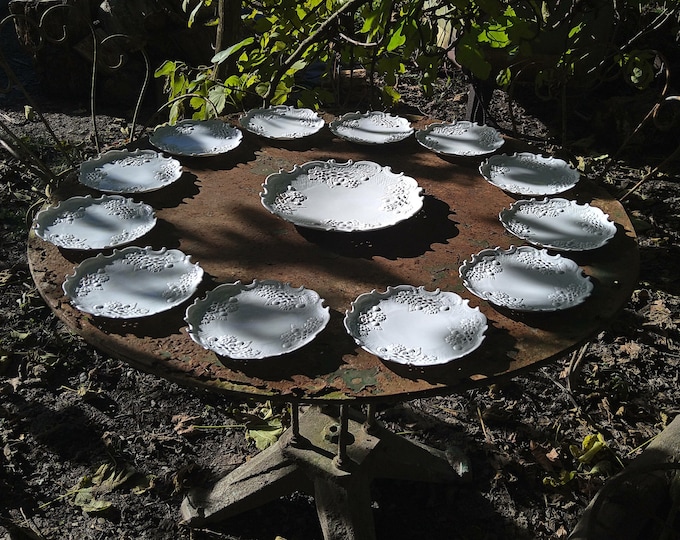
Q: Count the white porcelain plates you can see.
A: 13